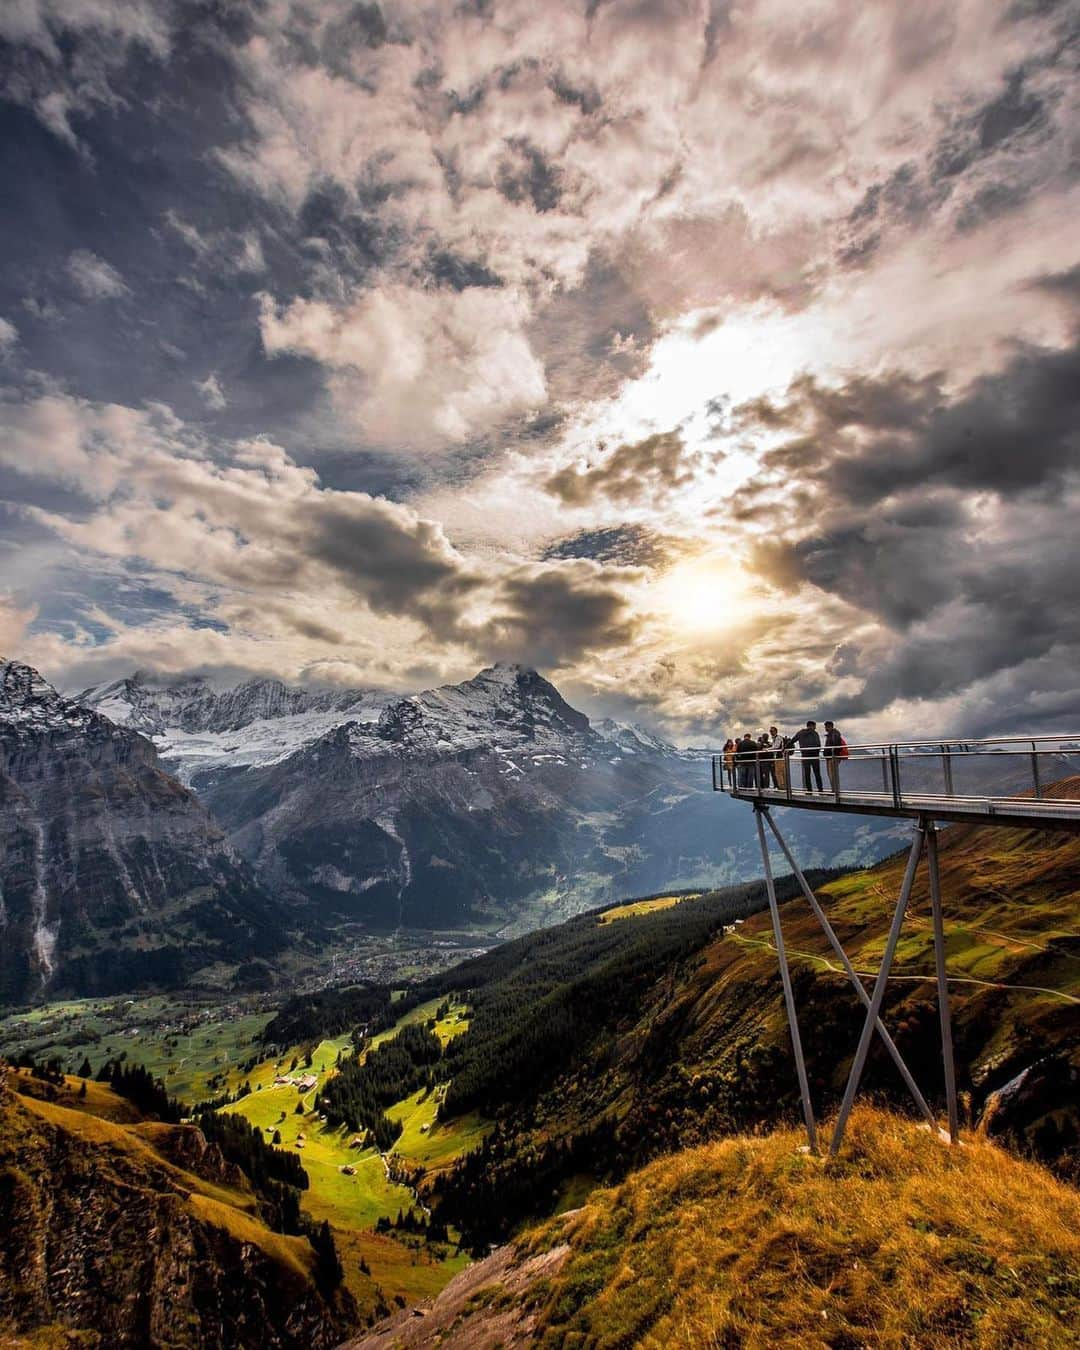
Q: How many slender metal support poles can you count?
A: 4